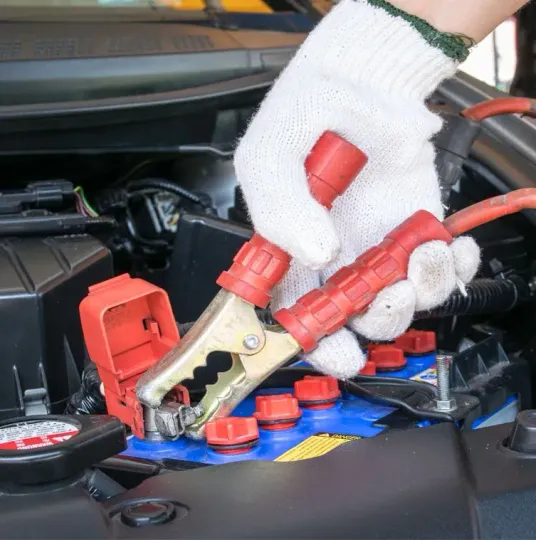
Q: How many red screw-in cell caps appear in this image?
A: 6